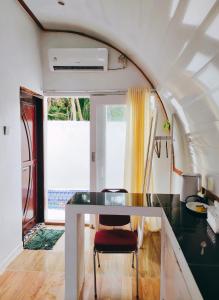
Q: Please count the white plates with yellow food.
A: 1